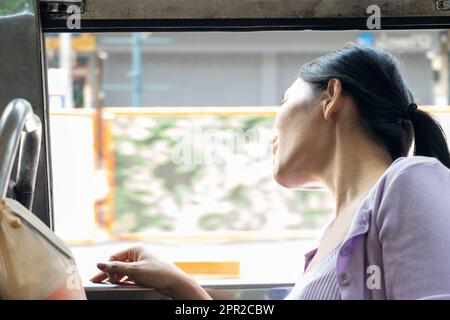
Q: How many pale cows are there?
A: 0